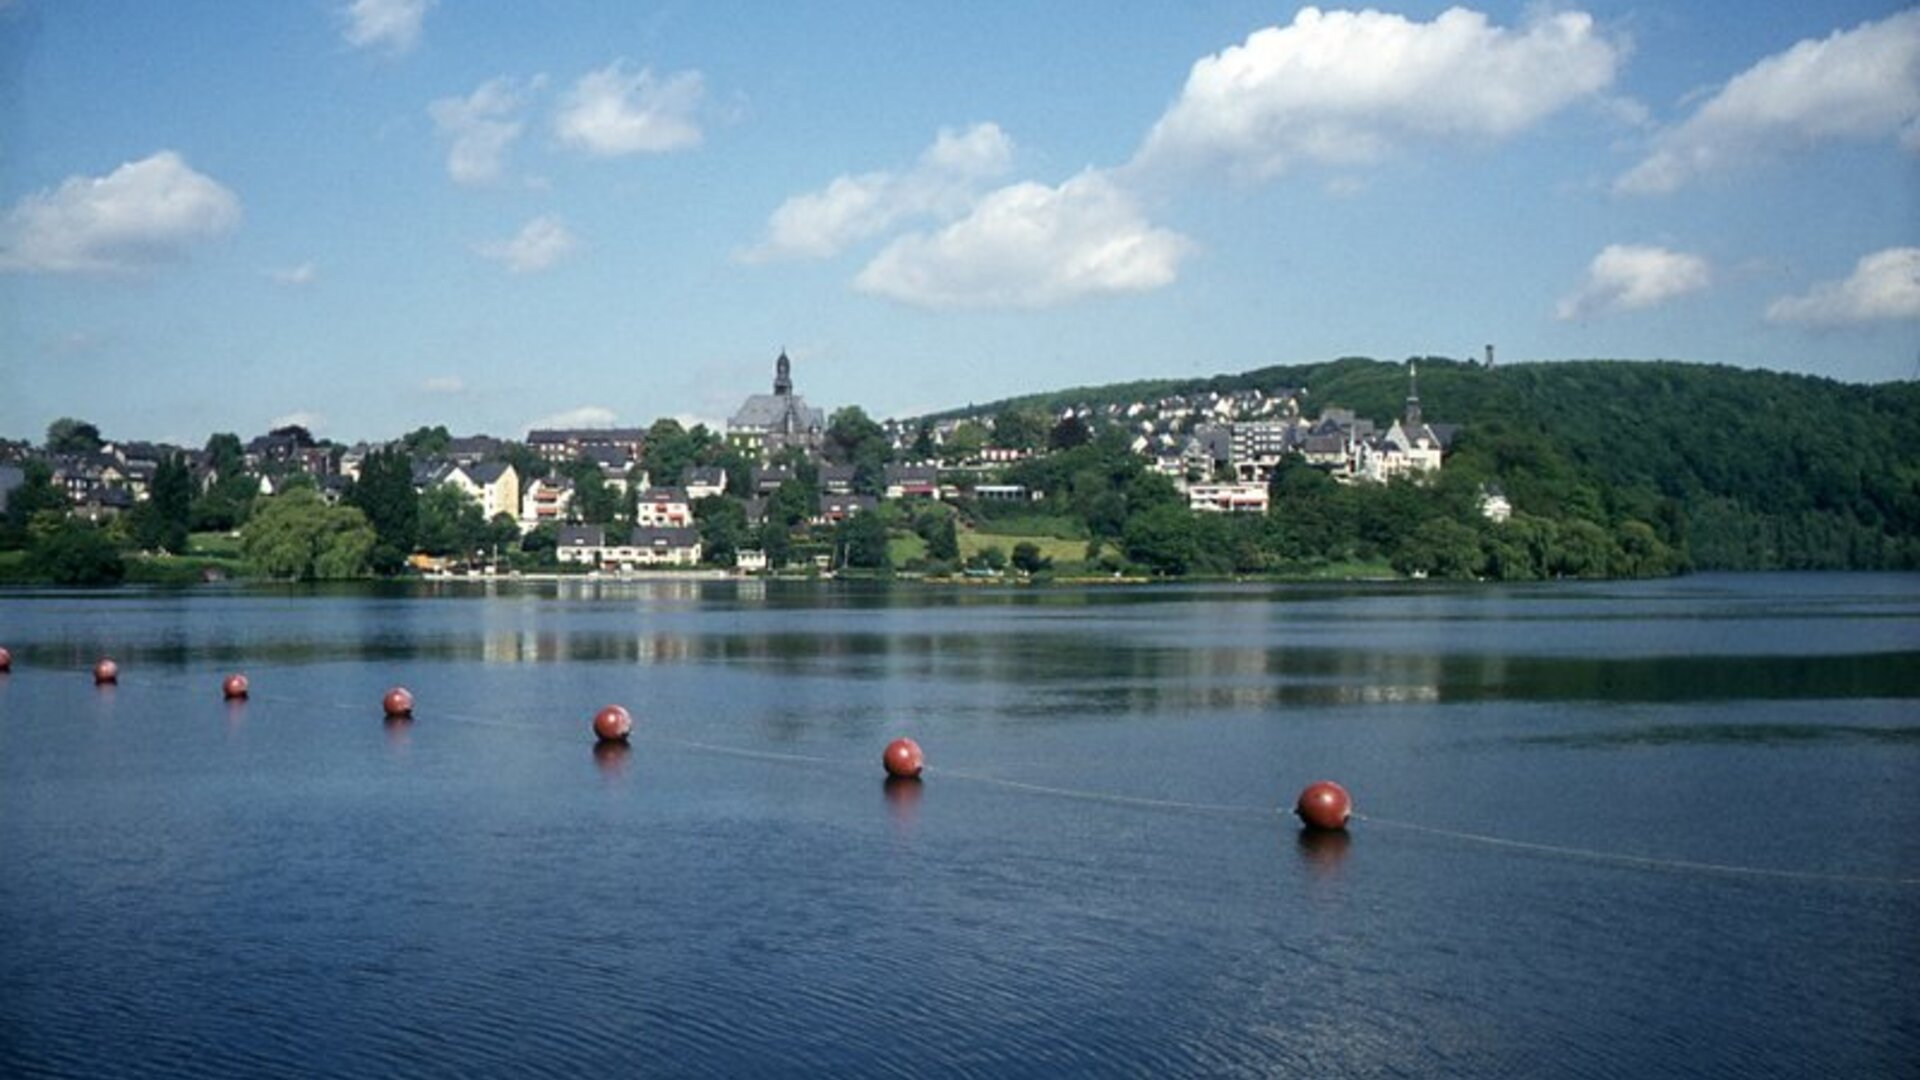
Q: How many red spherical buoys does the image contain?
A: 7